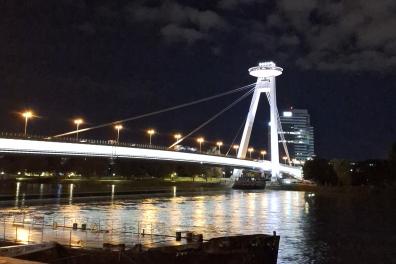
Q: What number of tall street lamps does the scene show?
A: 11